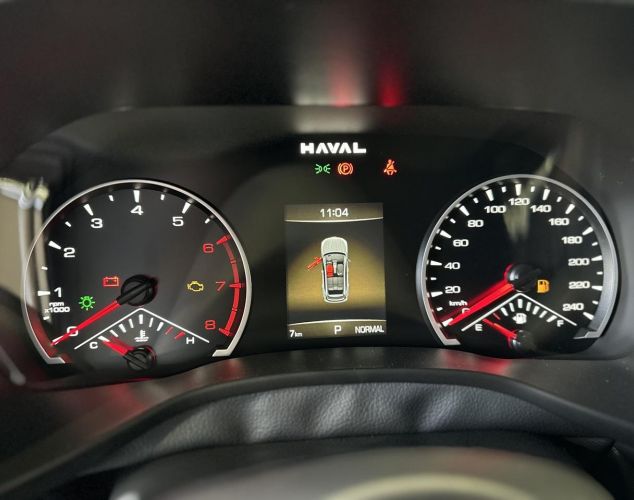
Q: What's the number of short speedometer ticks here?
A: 12